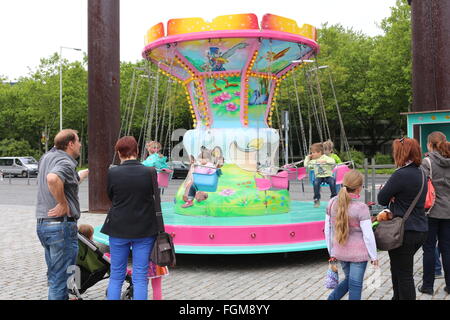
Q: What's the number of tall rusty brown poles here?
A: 2